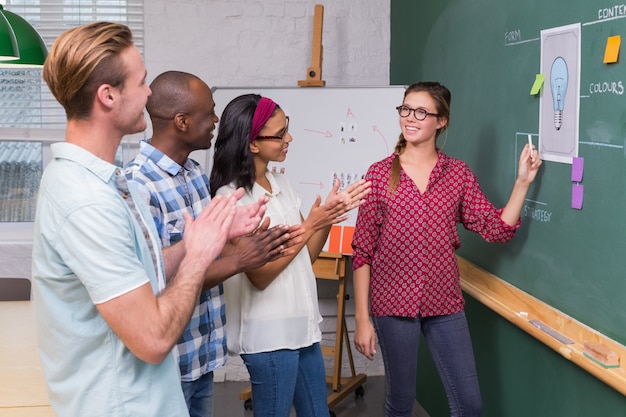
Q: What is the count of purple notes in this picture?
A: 2